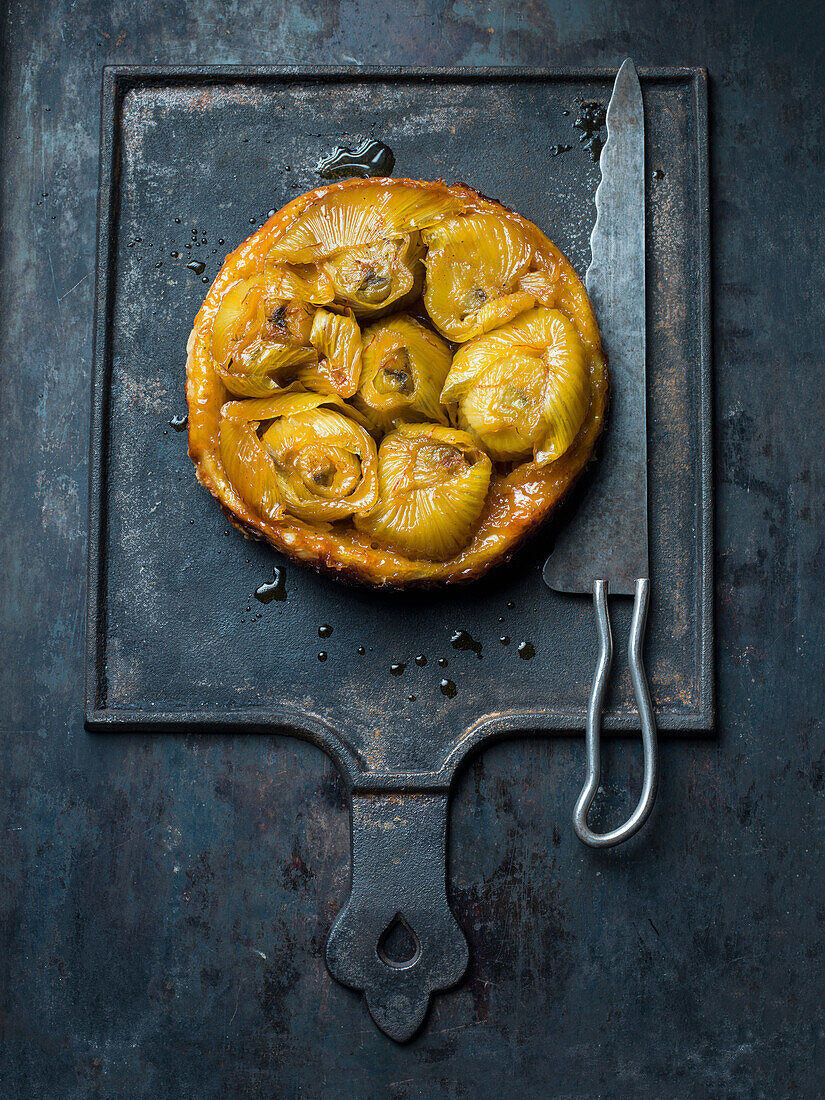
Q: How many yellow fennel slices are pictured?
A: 7